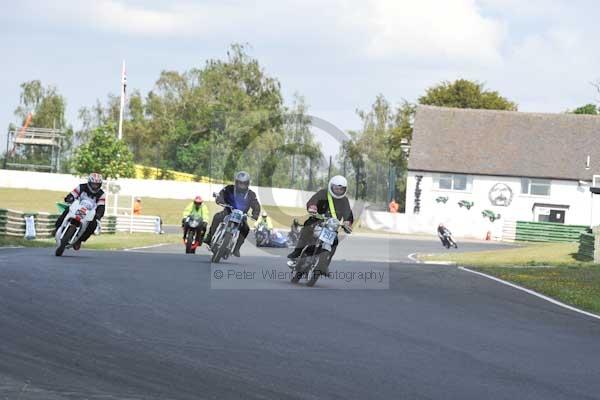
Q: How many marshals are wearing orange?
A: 2